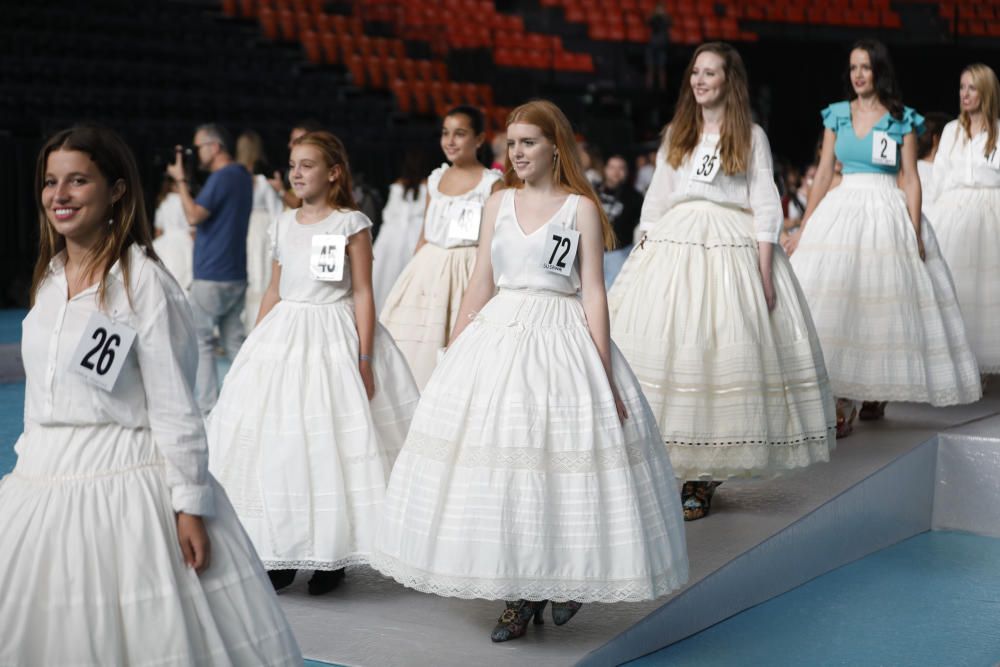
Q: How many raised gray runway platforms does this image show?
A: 1